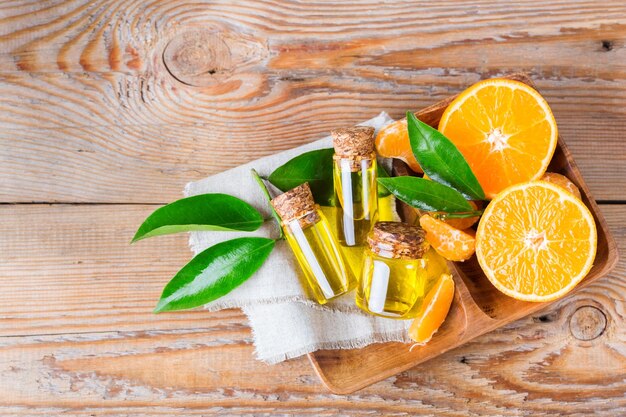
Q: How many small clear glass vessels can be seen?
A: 3